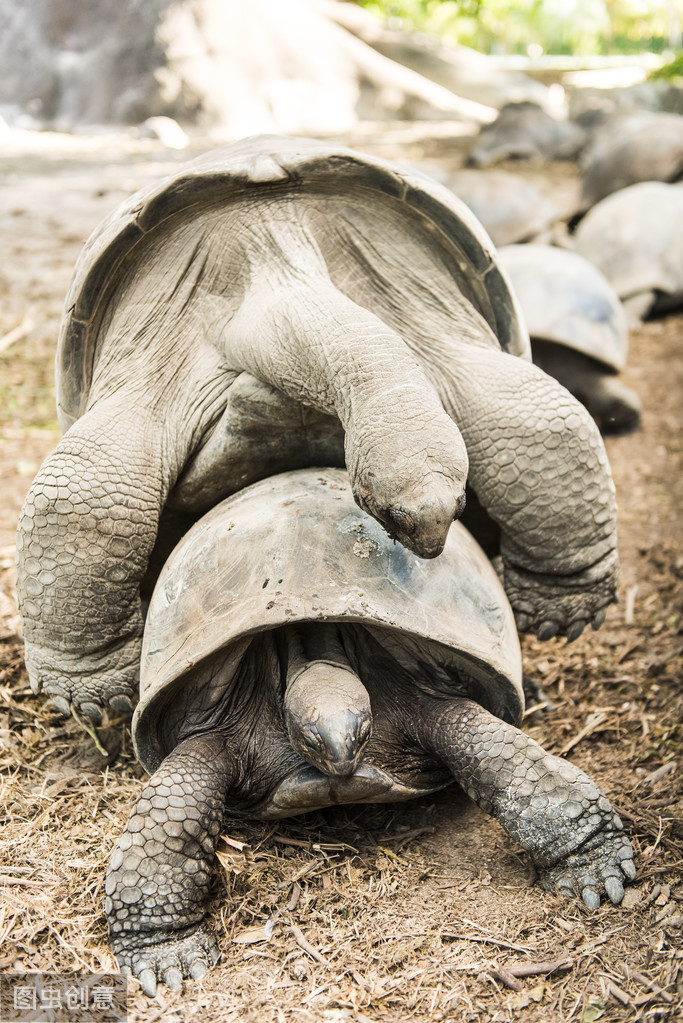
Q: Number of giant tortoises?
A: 7